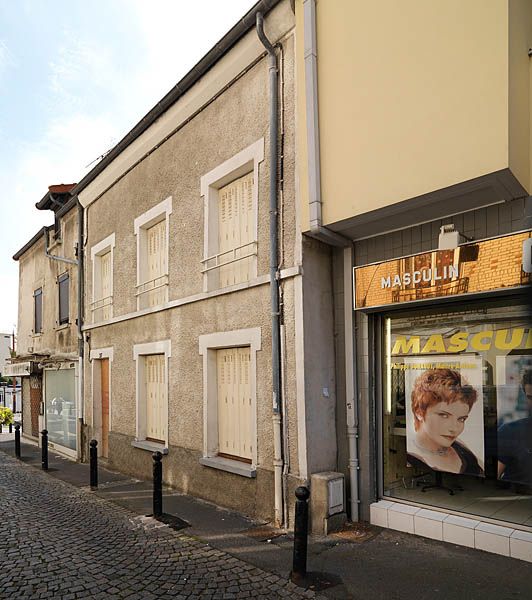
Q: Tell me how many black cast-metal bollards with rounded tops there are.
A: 5